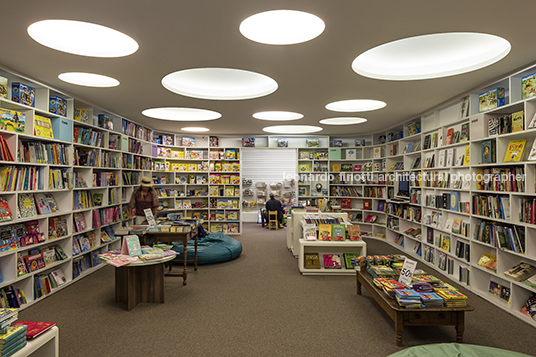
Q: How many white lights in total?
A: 11